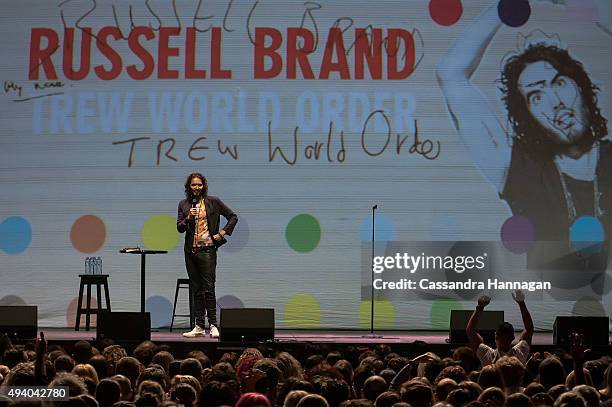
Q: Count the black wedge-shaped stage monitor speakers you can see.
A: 5